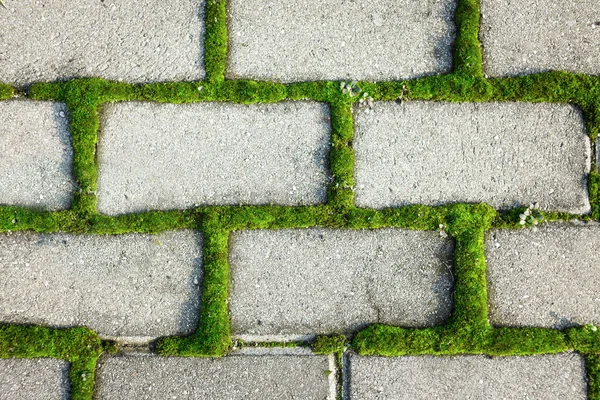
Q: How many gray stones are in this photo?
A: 12